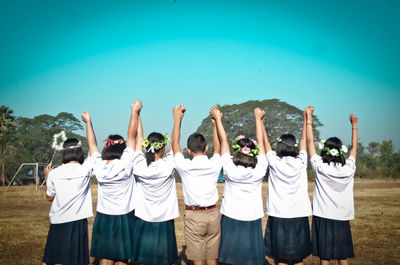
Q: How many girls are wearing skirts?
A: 6